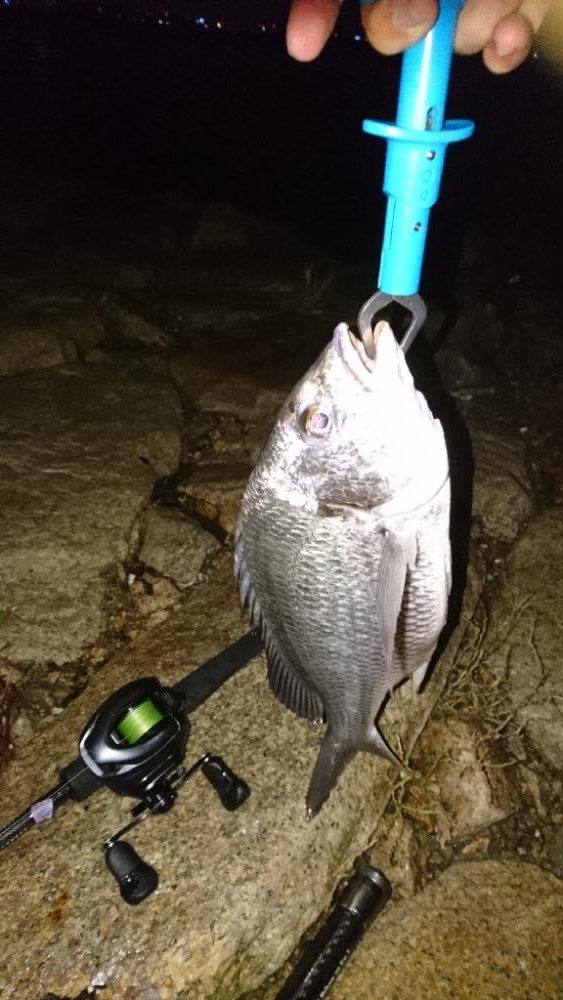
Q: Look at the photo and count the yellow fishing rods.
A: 0